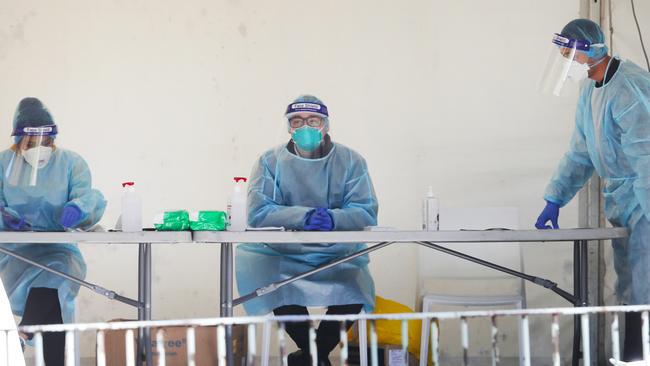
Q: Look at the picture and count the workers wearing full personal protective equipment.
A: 3